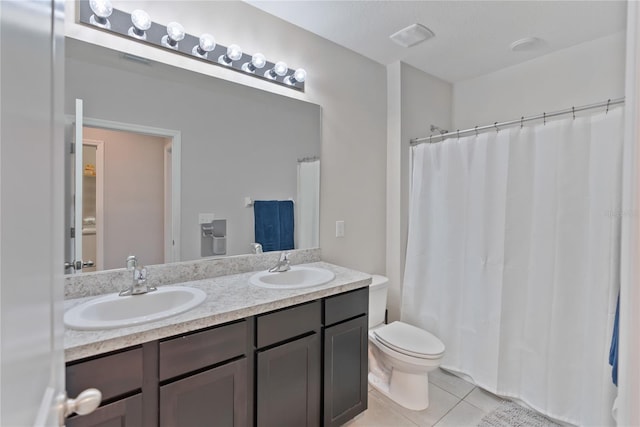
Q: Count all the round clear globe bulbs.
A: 8